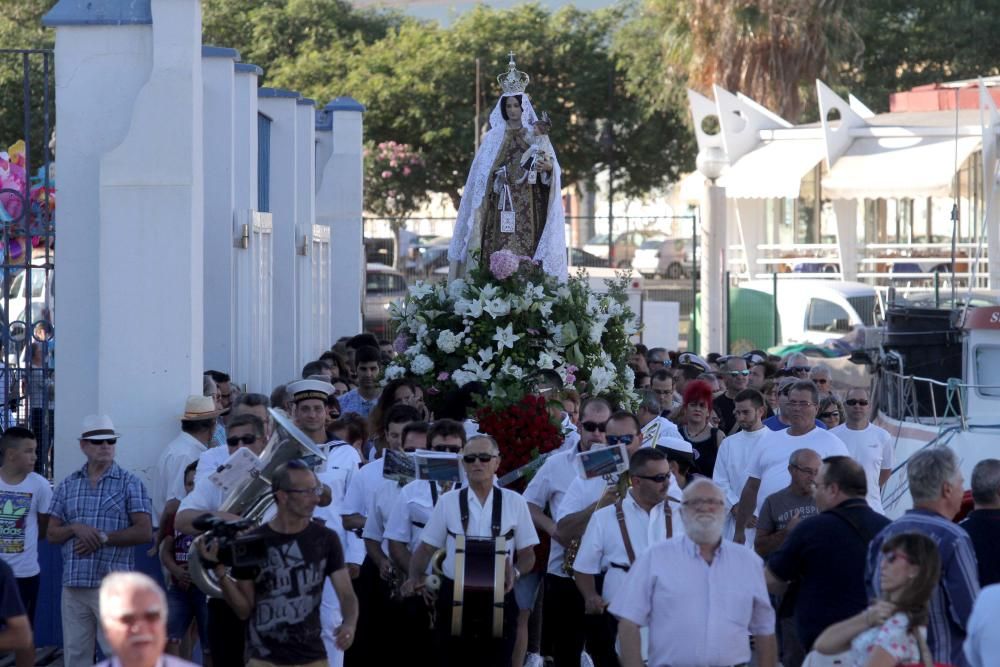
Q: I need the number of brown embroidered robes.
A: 1